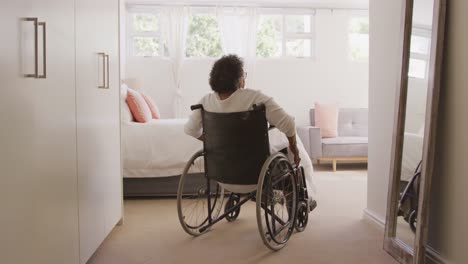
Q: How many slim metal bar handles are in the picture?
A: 4